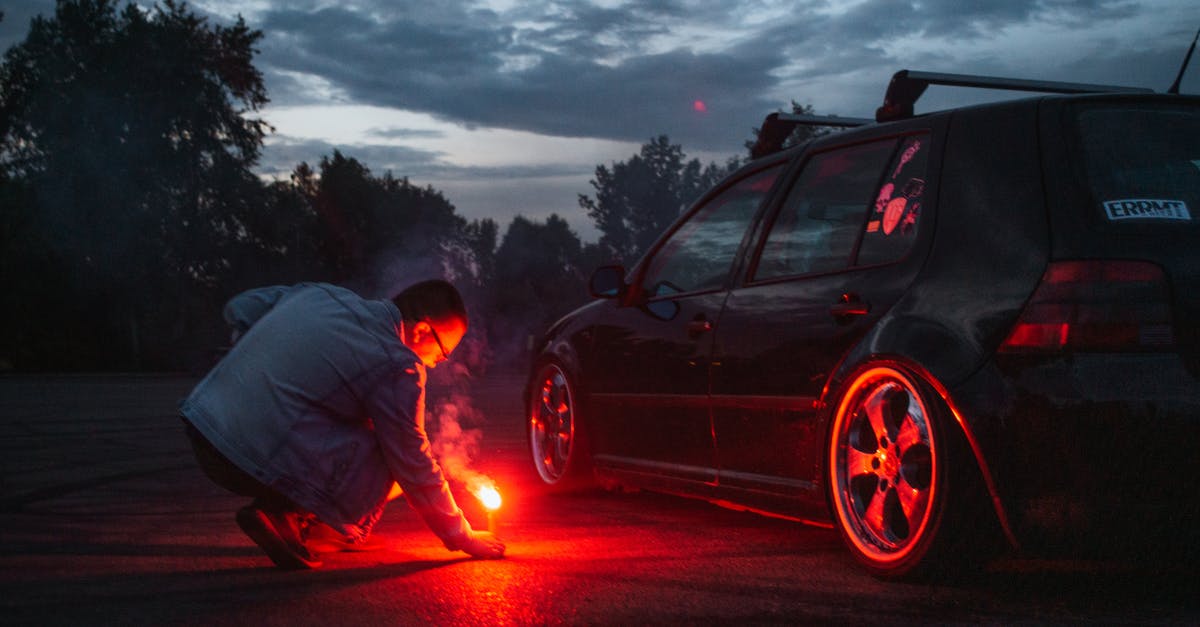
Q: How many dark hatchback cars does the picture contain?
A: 1